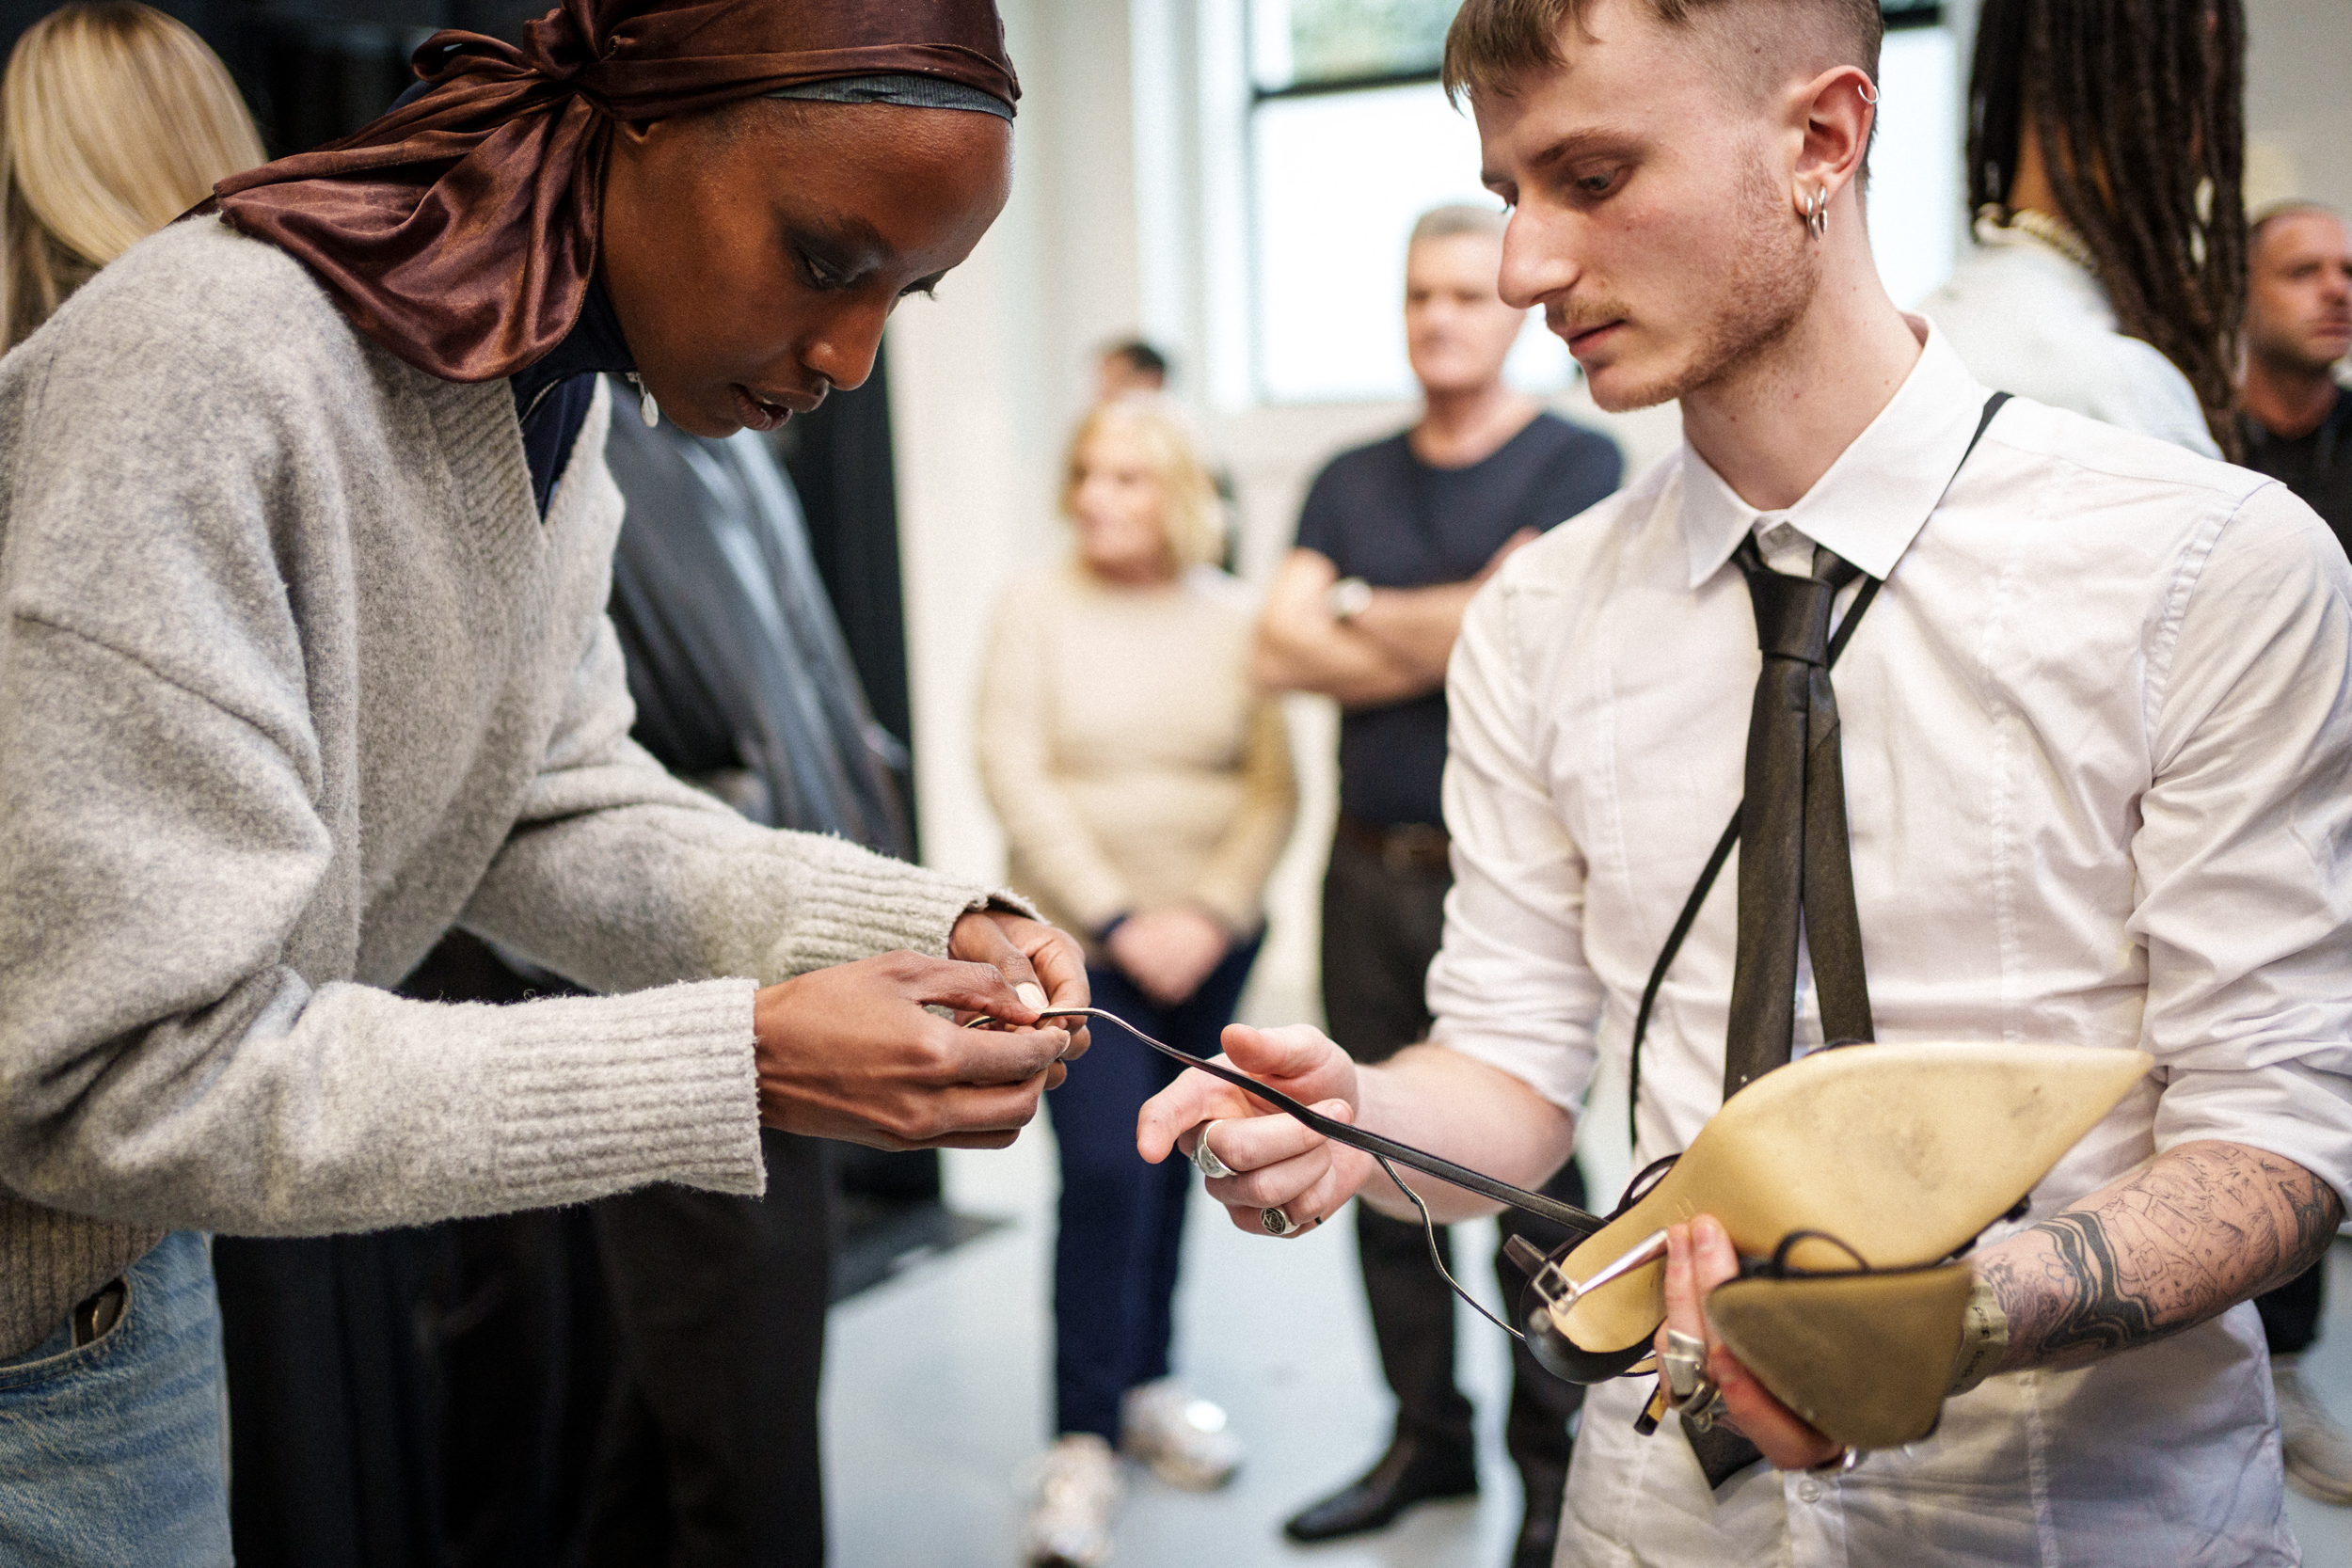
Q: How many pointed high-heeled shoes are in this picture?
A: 2